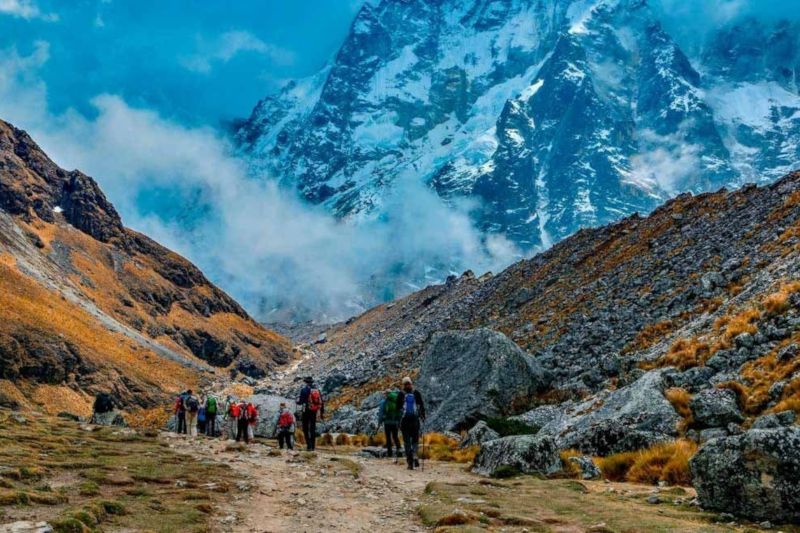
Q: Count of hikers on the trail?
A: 11